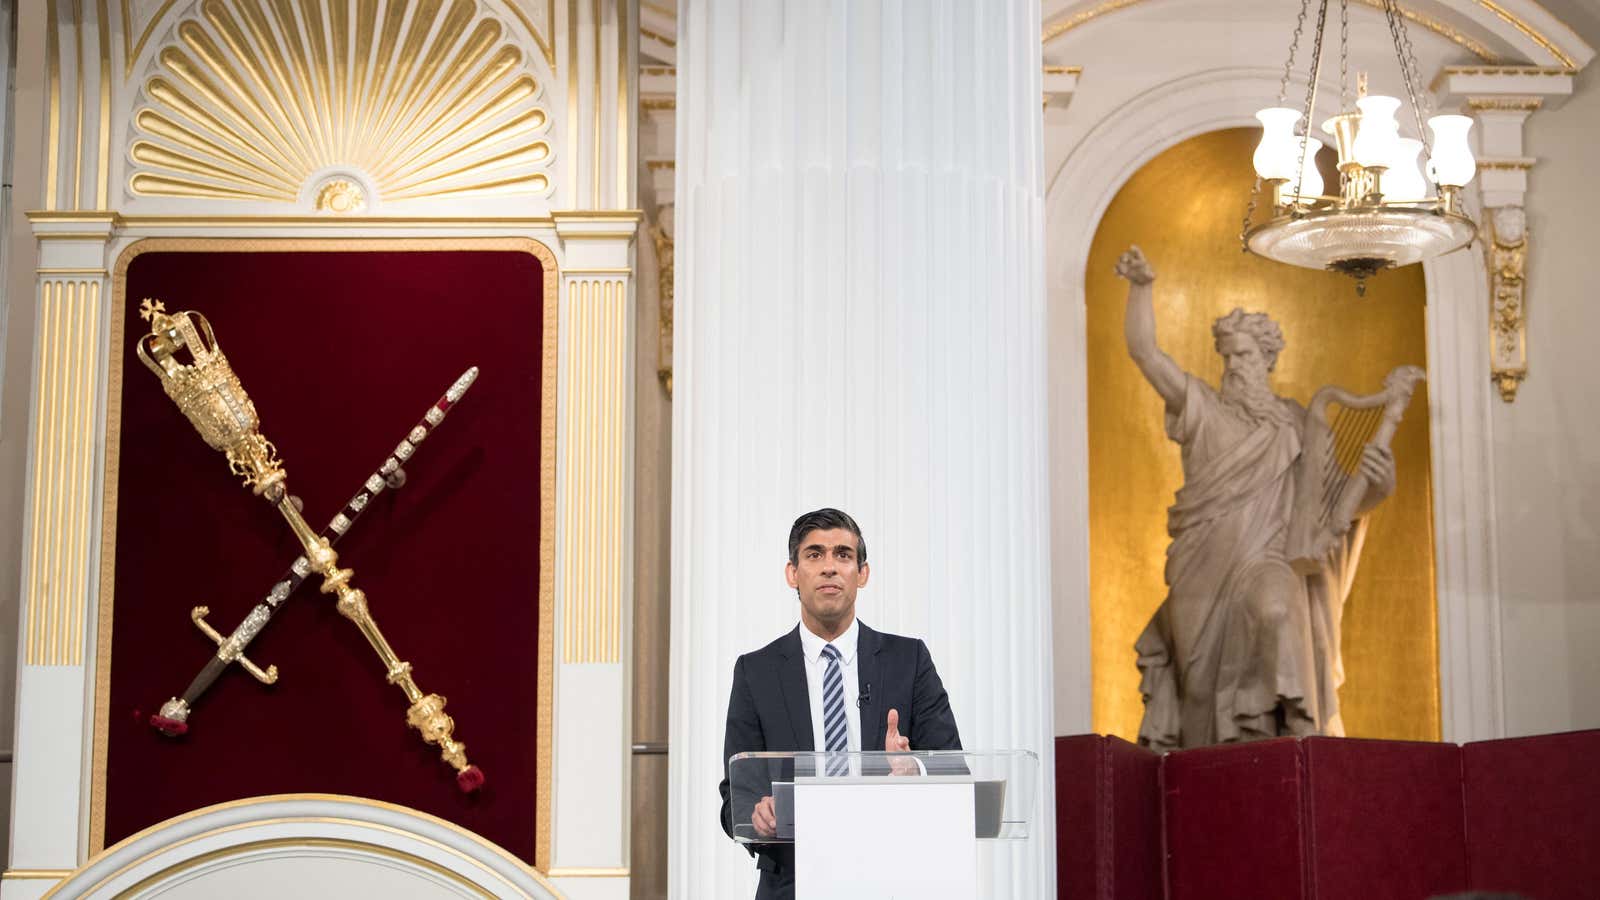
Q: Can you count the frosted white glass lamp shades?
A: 5